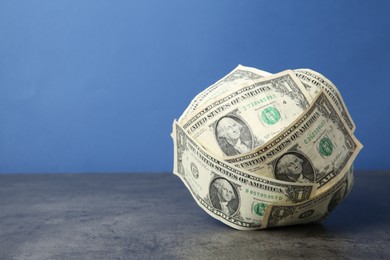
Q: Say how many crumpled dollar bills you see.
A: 6